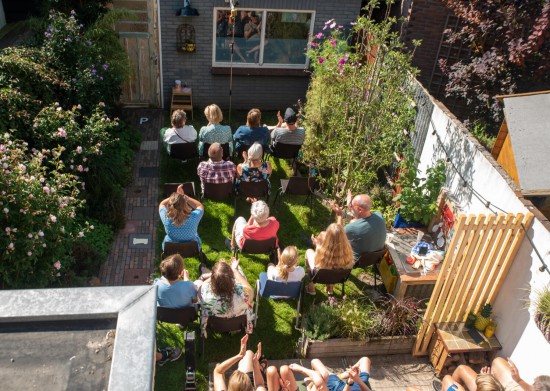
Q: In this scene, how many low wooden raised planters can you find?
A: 1